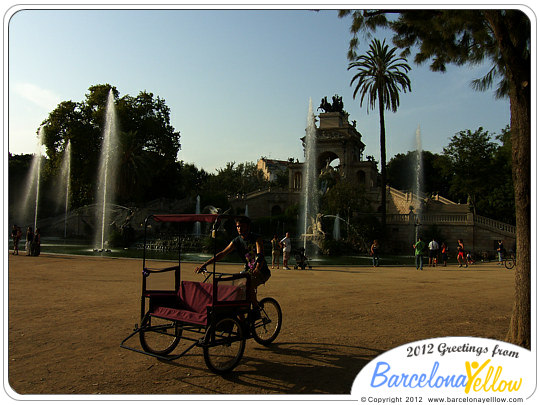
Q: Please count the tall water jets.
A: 5